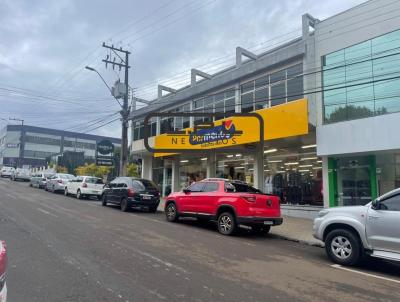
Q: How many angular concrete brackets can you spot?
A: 5